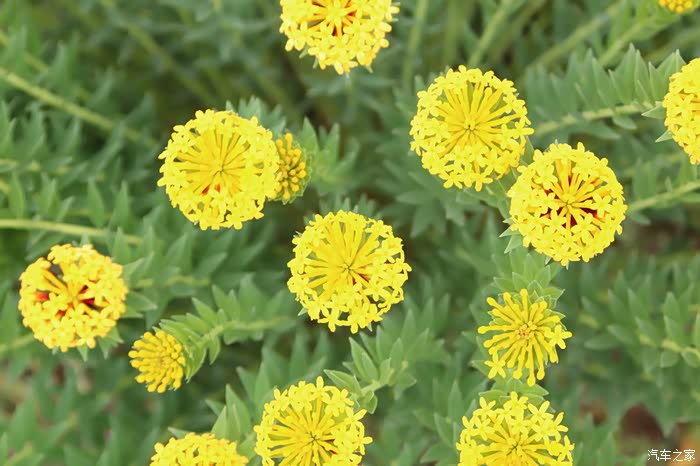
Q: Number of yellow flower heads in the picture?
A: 14